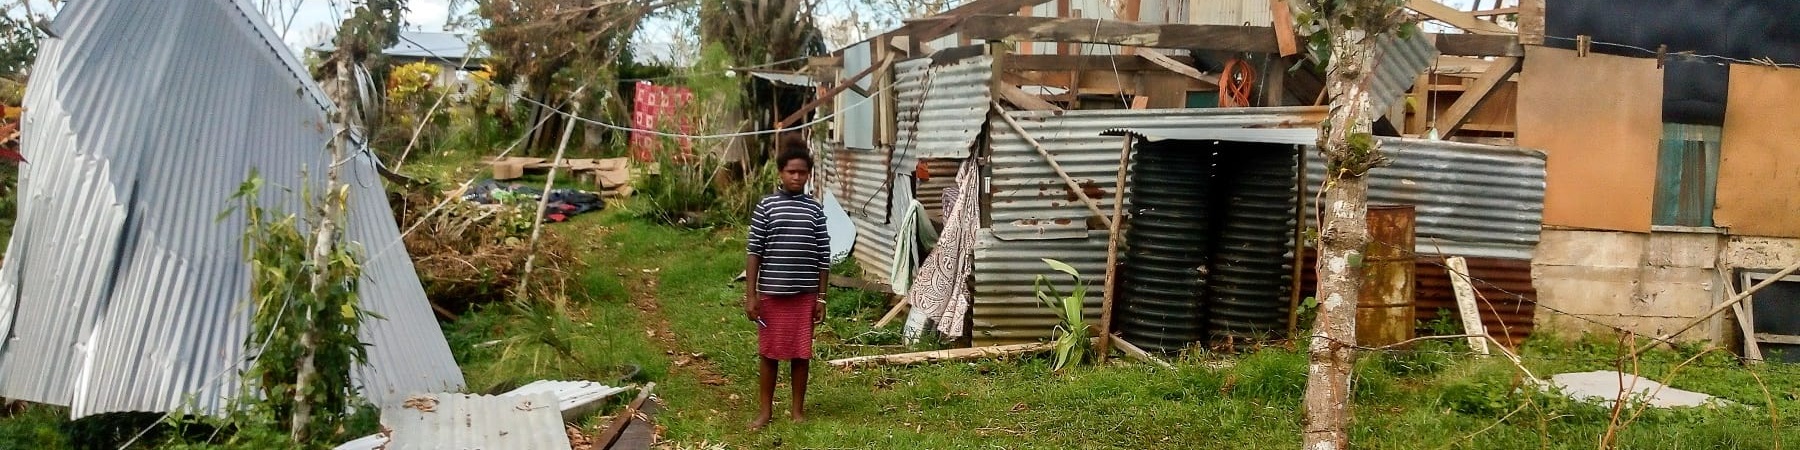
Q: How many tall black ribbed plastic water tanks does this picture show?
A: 2